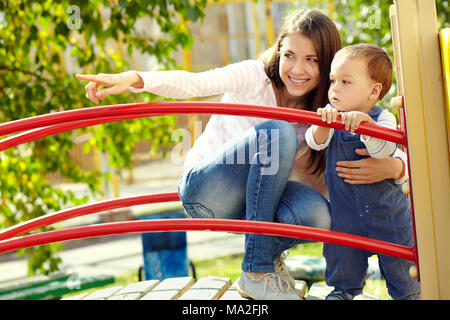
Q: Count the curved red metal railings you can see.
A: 4